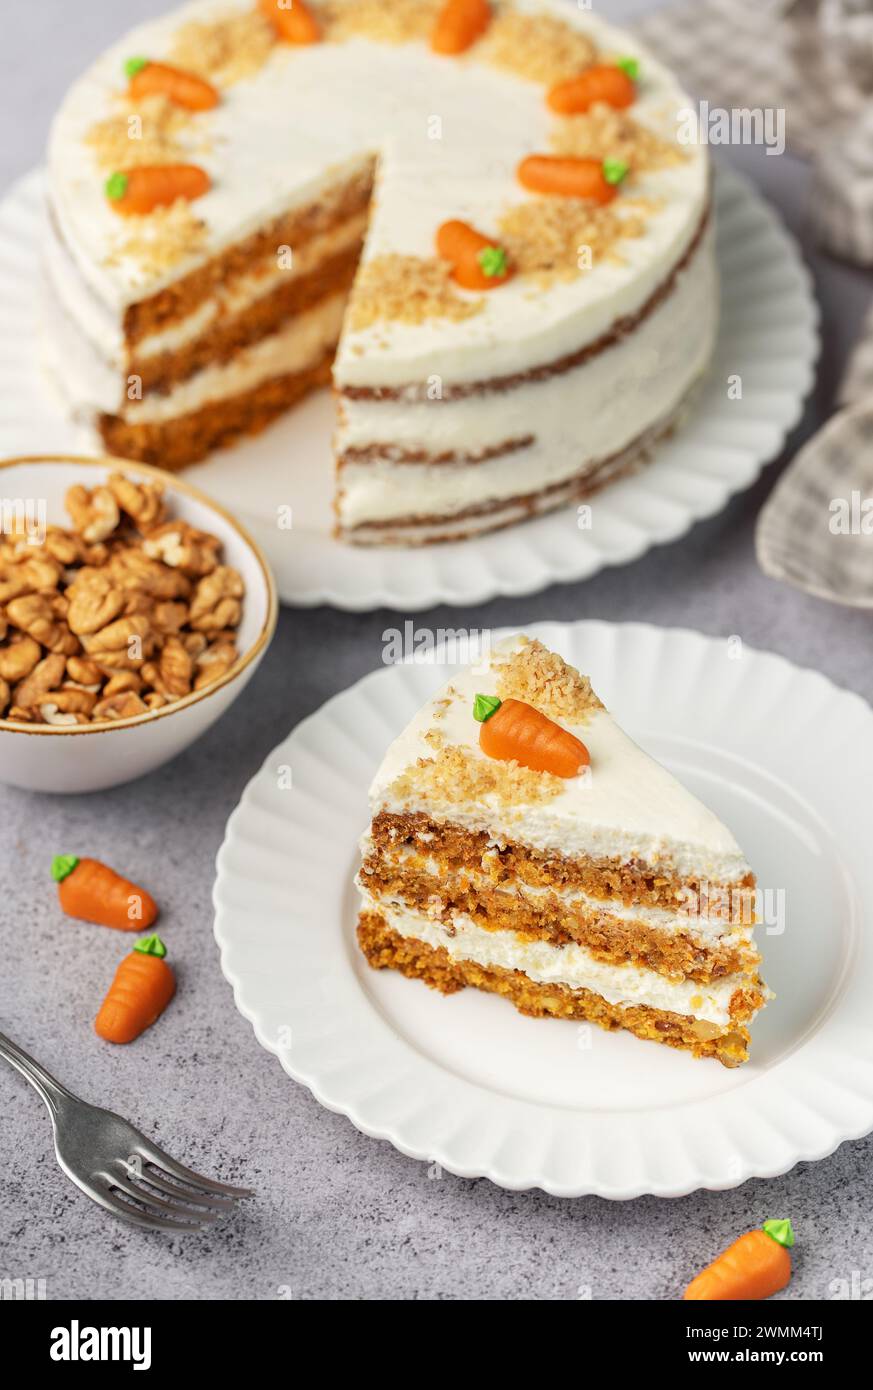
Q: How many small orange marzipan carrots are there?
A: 11